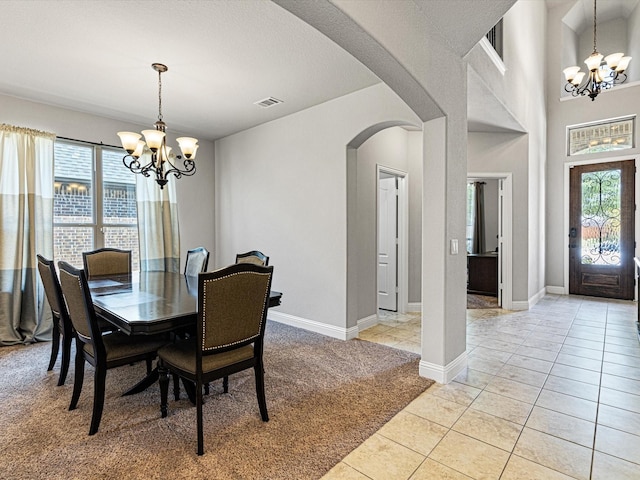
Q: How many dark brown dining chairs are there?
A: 6